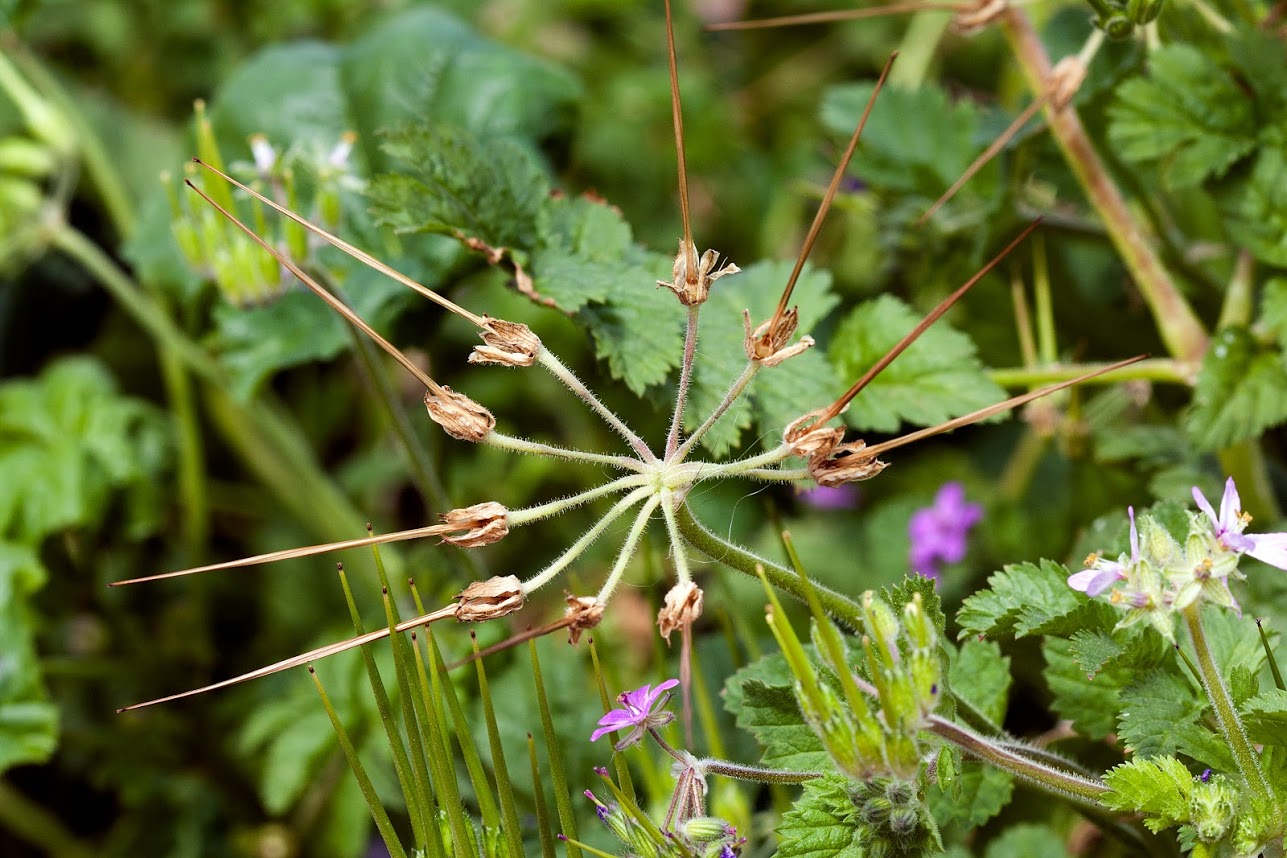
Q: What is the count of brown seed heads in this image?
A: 12